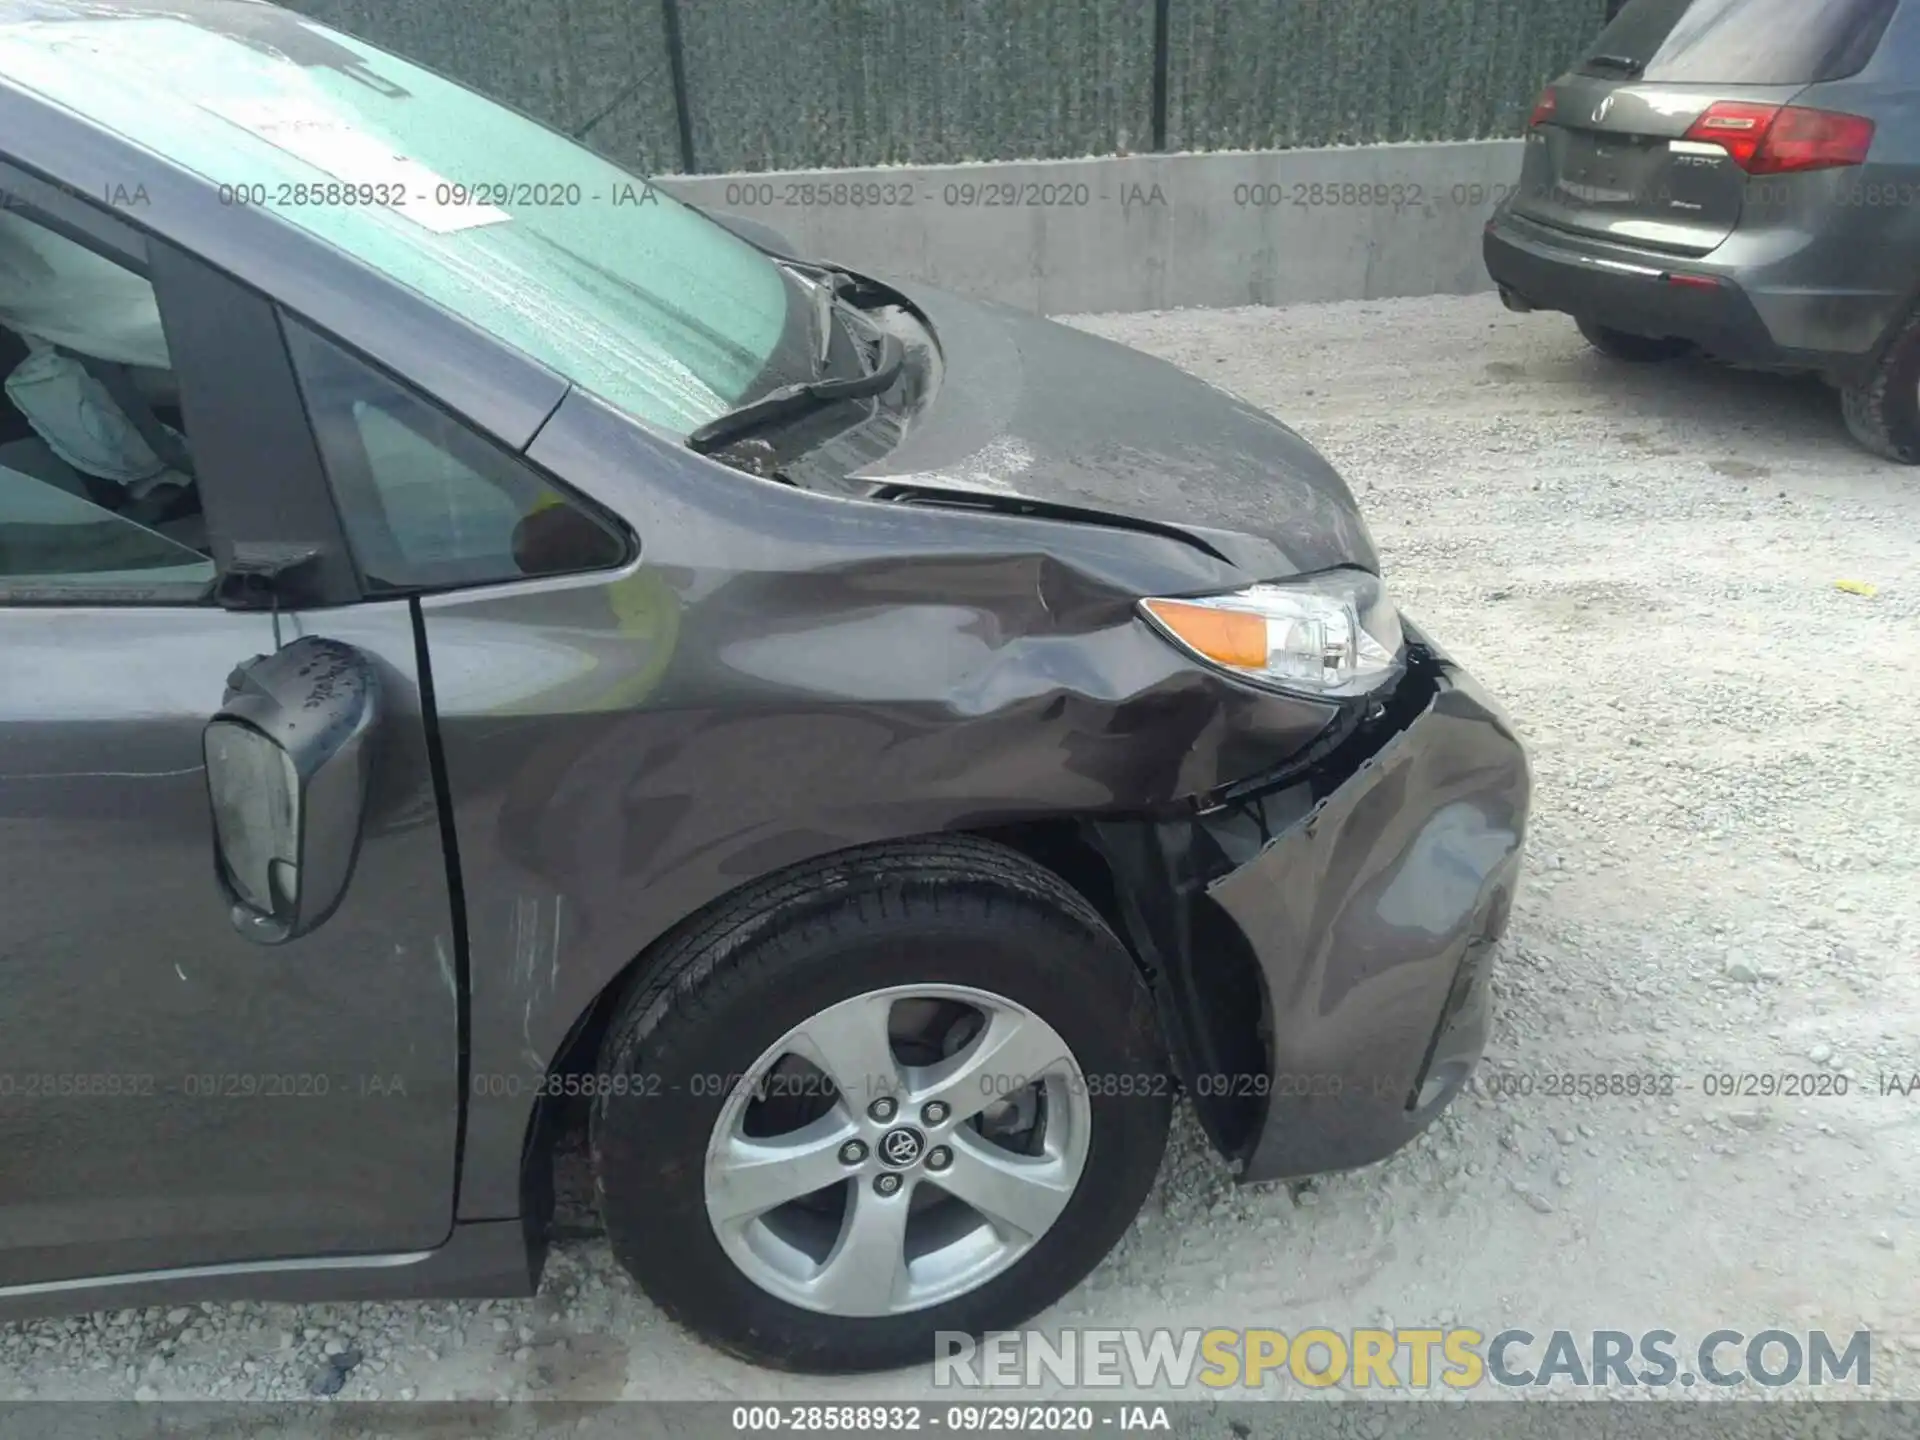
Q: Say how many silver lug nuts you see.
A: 5